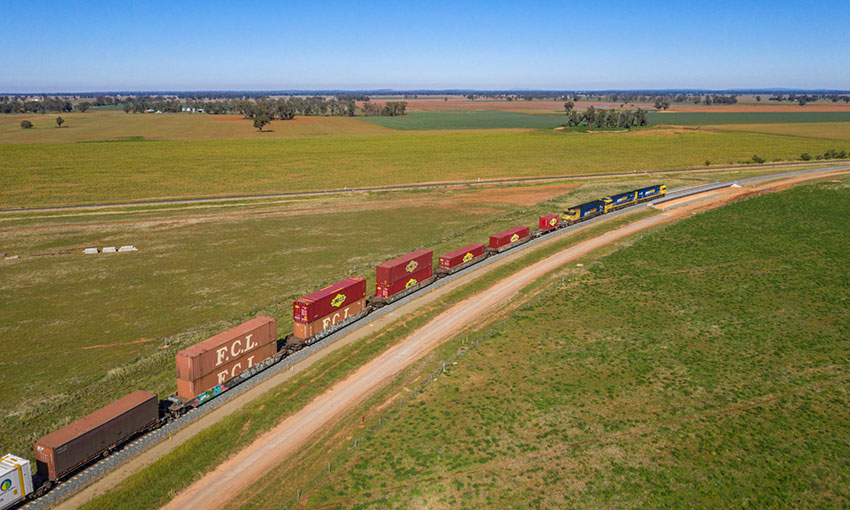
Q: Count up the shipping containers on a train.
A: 11